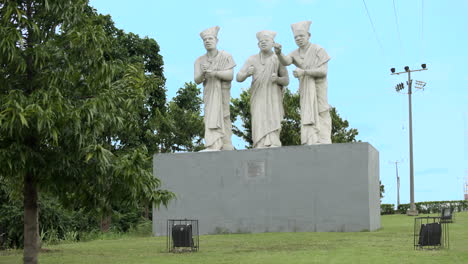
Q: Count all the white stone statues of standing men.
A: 3